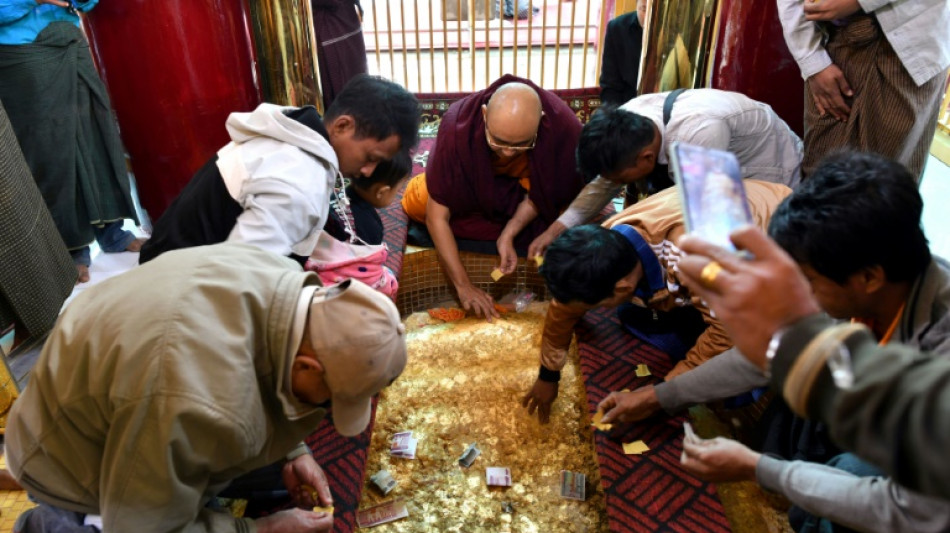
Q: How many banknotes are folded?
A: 5